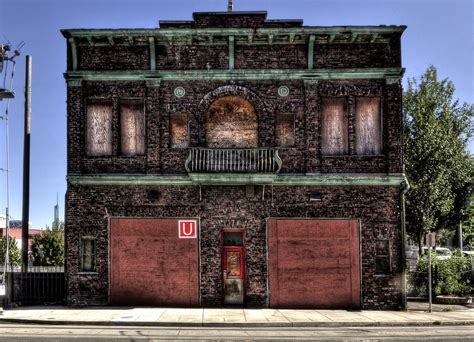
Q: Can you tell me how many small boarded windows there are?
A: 2